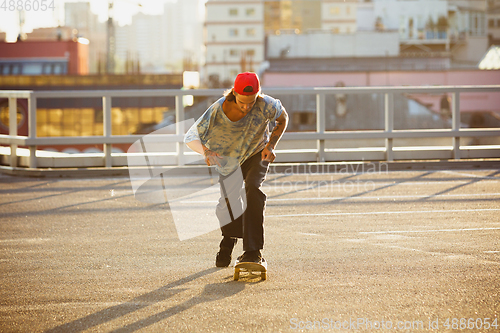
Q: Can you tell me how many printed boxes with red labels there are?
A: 0